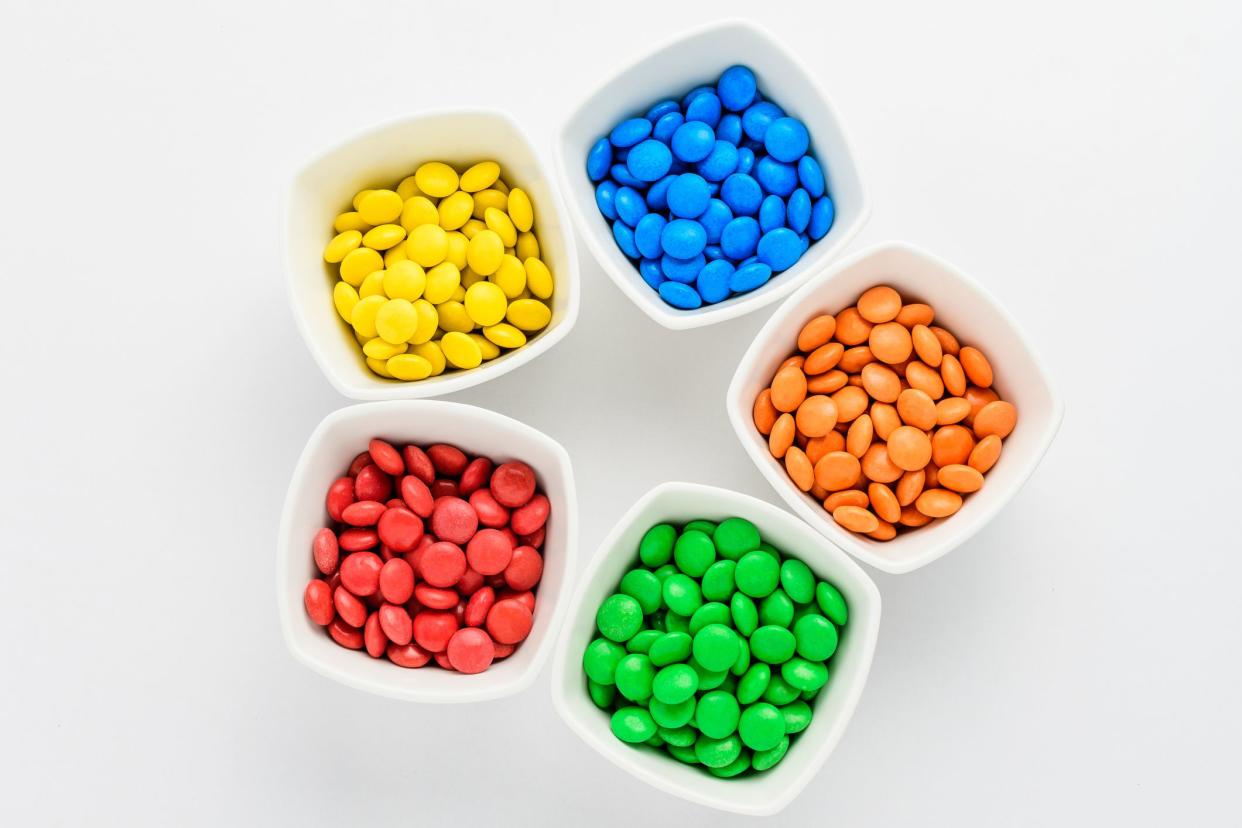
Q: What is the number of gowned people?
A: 0